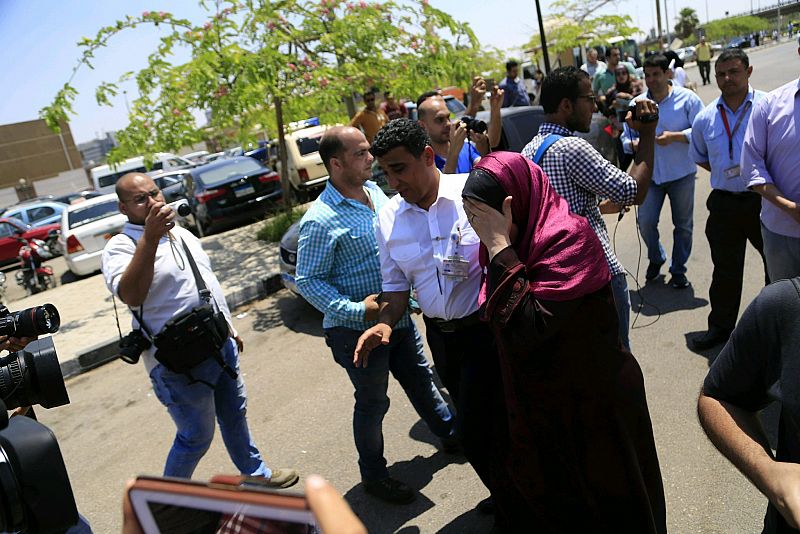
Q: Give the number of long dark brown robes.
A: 1